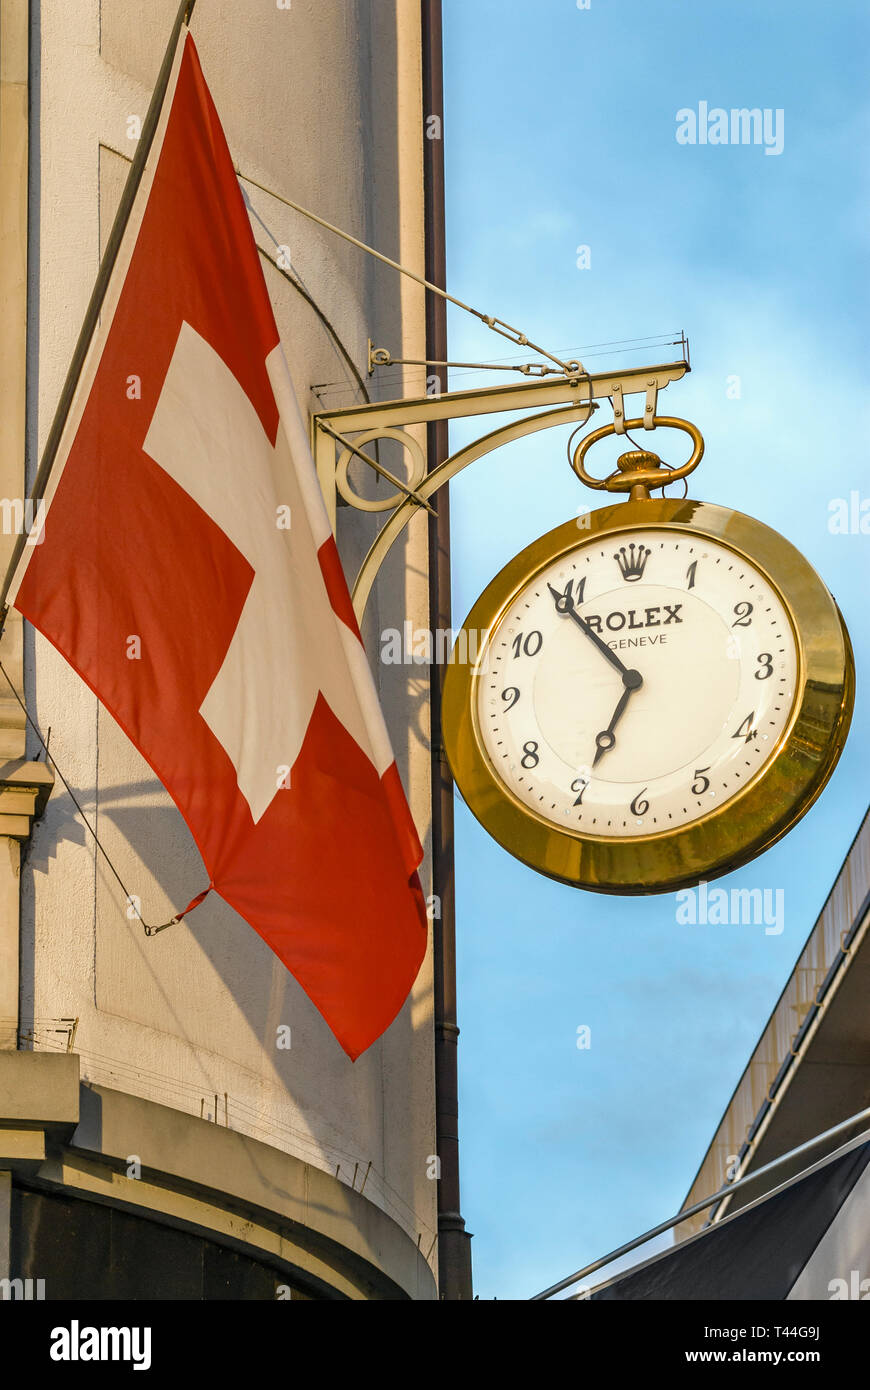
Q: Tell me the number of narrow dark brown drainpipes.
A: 1